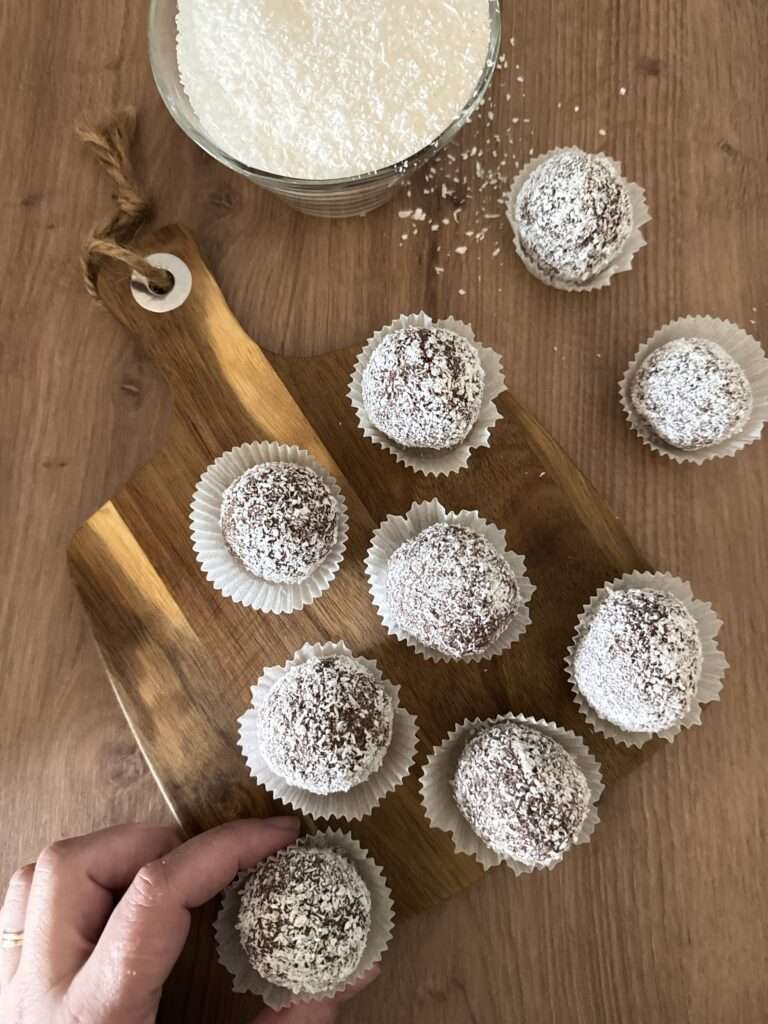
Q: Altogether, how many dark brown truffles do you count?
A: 9